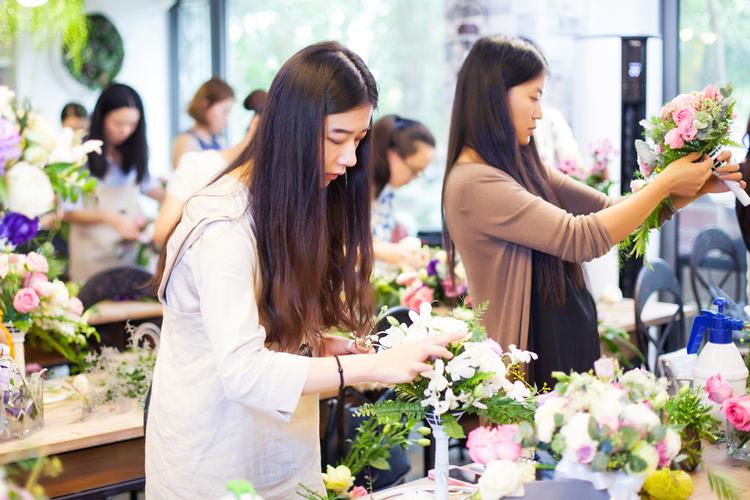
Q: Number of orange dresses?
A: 0